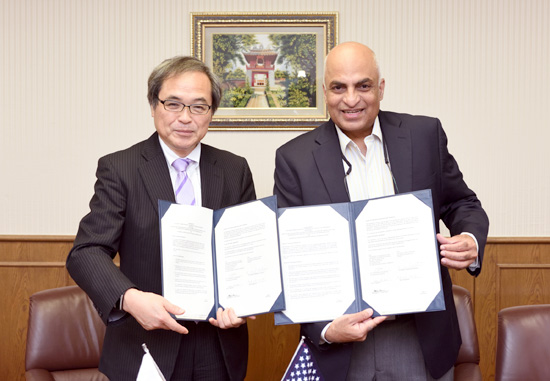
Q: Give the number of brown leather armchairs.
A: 3